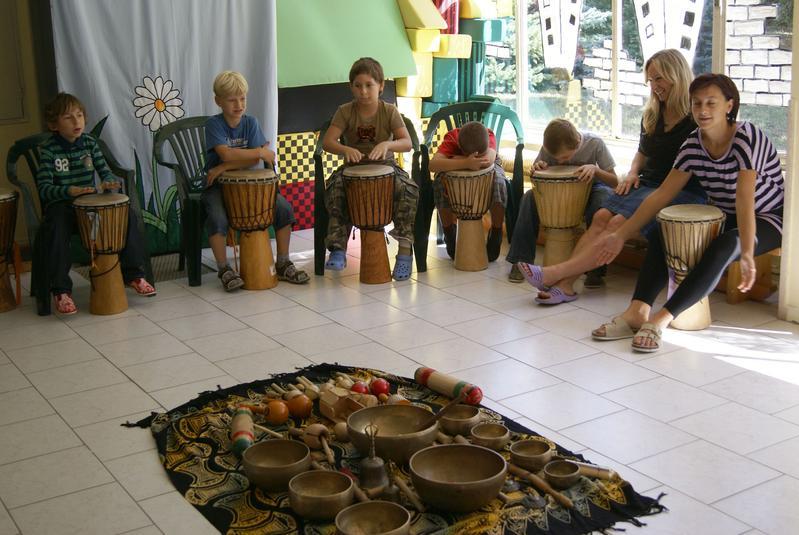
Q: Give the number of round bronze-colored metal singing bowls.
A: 9